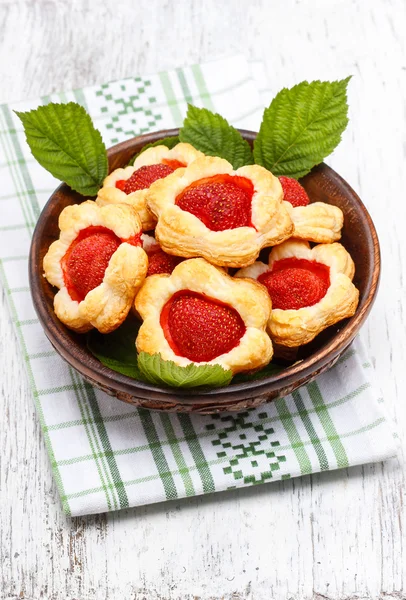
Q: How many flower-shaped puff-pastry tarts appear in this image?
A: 7